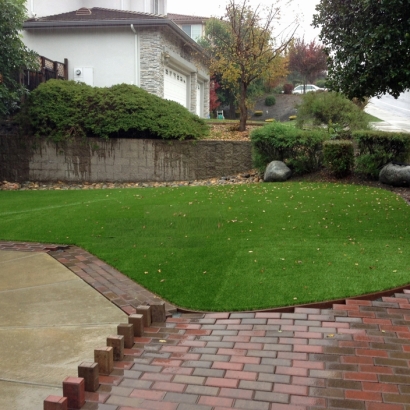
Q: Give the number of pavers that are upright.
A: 9